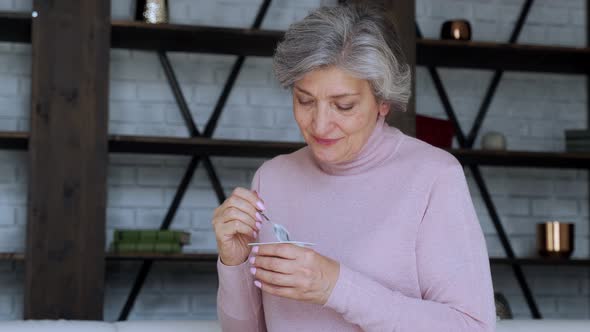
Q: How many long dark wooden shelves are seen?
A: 3